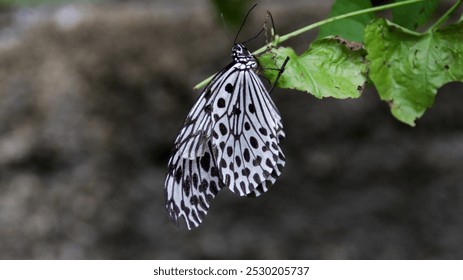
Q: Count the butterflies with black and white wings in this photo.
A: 1